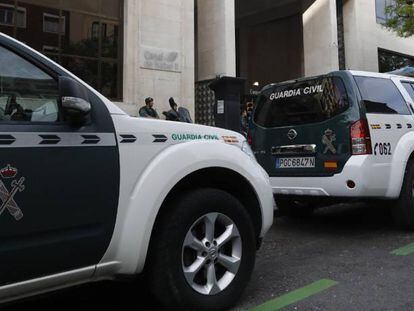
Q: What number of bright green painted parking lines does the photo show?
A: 2